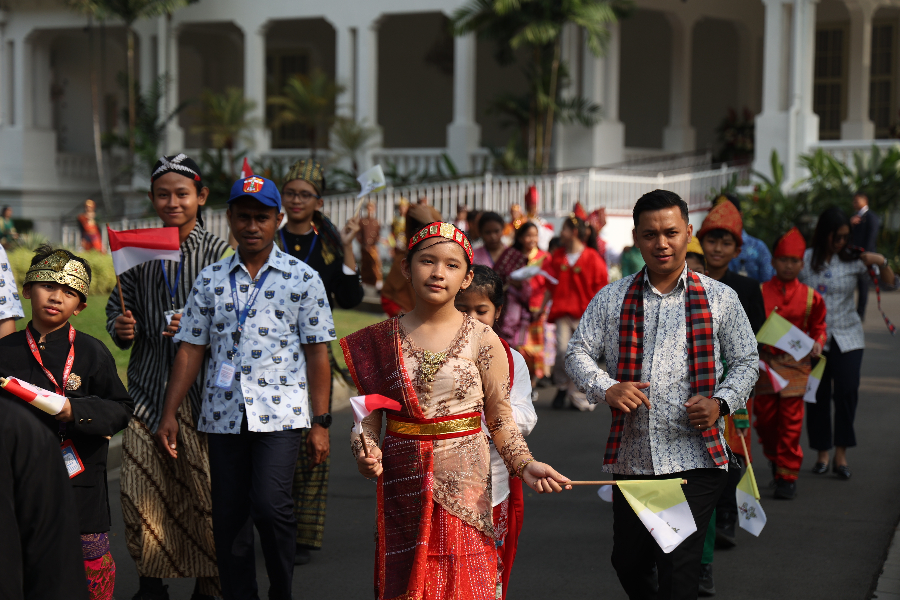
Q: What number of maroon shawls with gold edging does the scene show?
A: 1